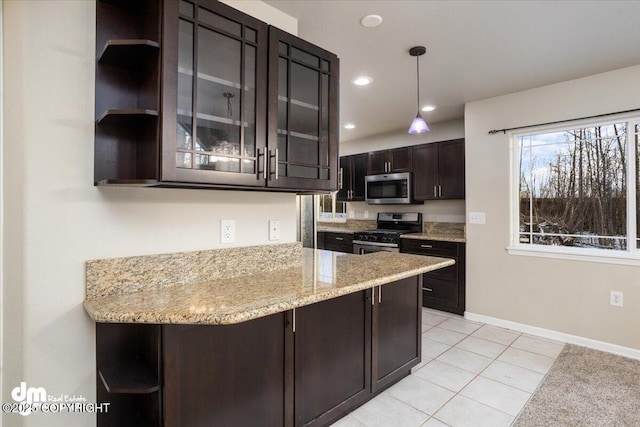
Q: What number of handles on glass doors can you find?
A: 2